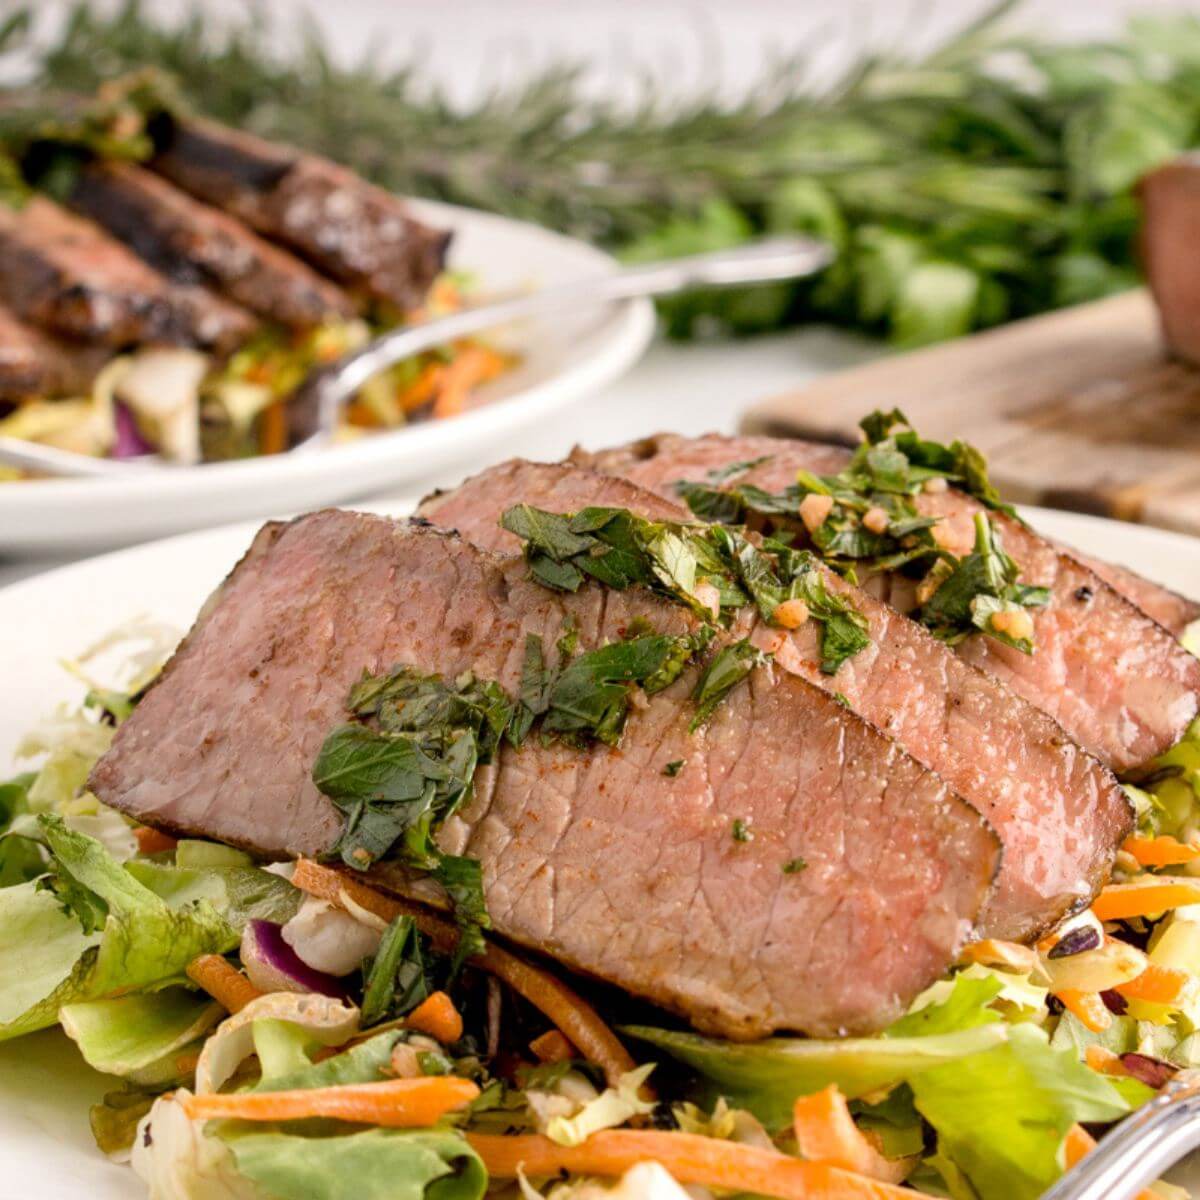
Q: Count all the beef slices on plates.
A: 8